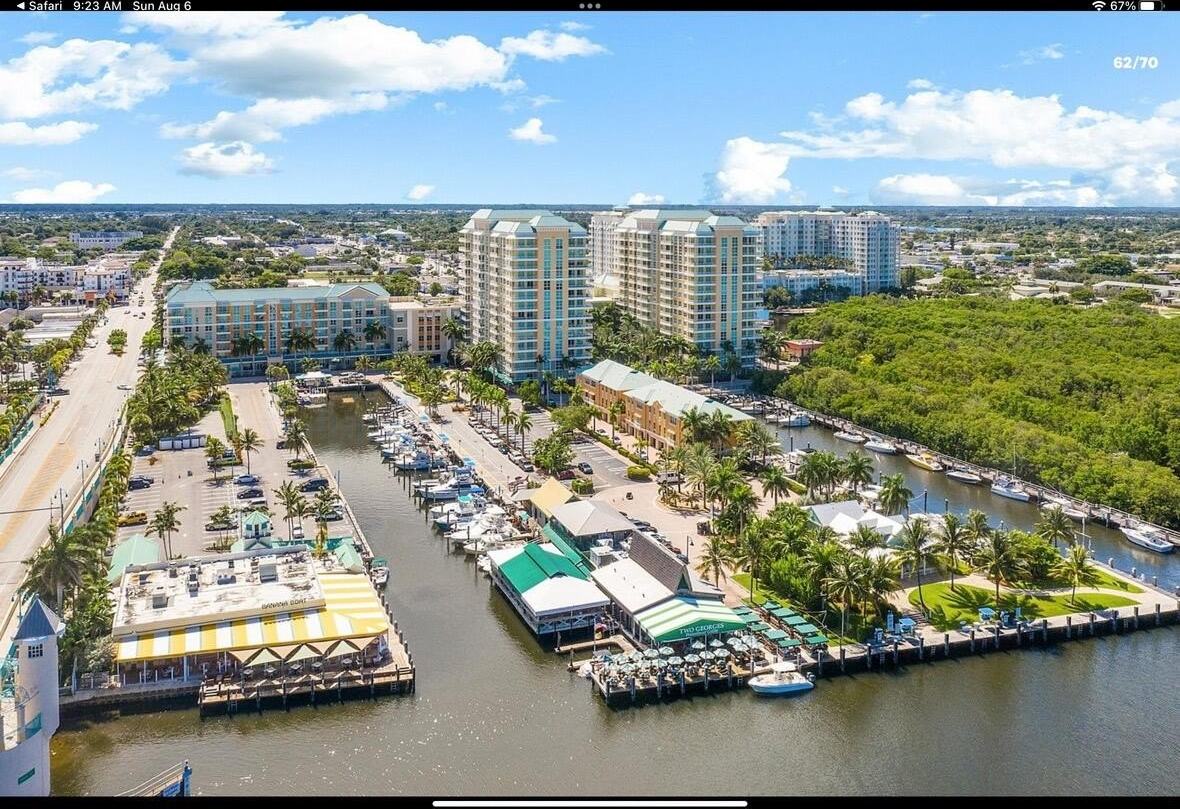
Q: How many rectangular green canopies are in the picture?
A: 10